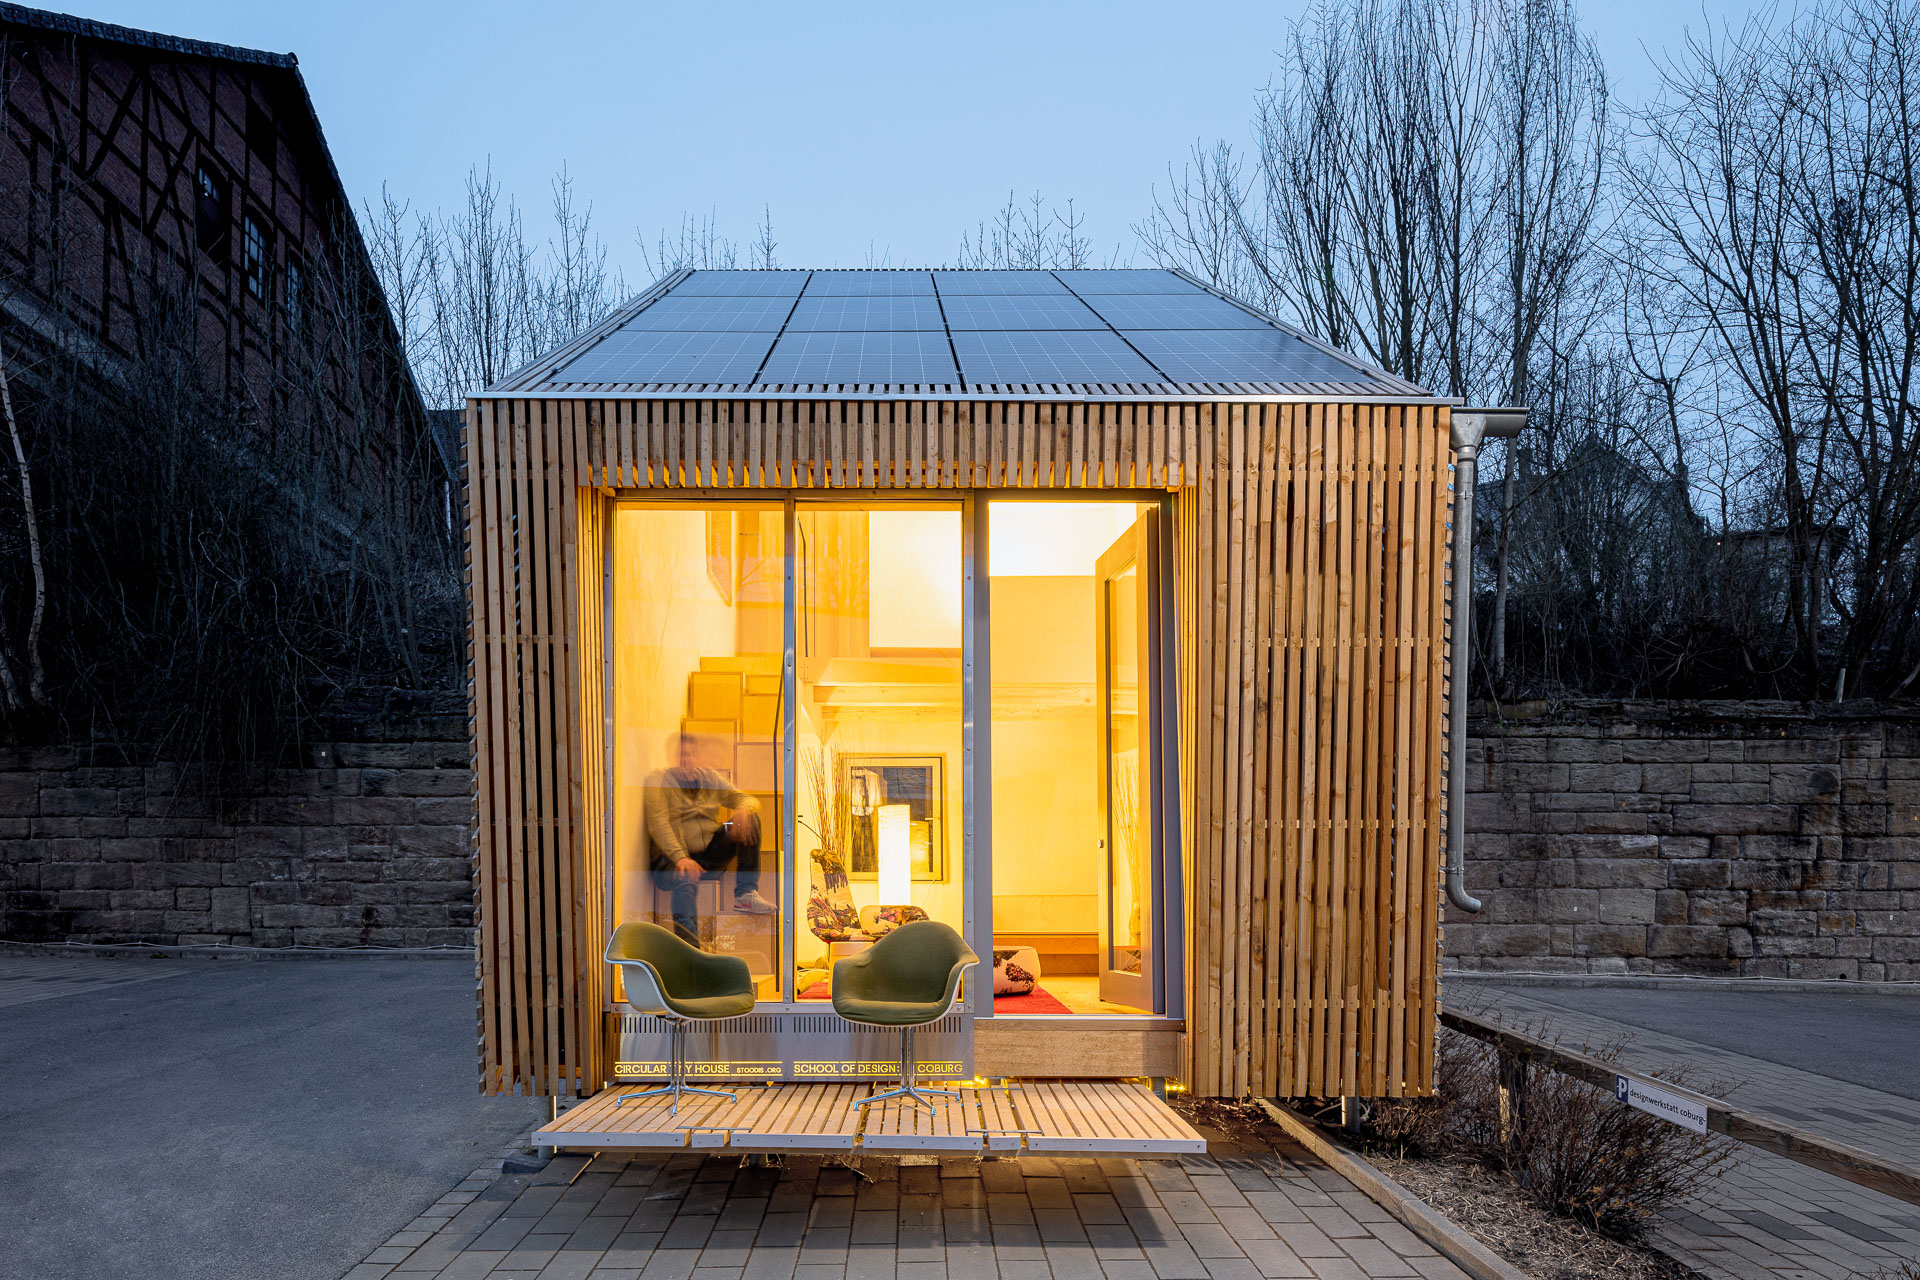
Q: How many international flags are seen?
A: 0